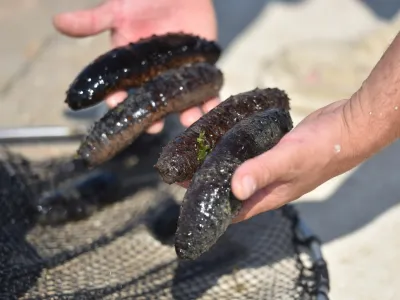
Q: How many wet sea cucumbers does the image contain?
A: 4